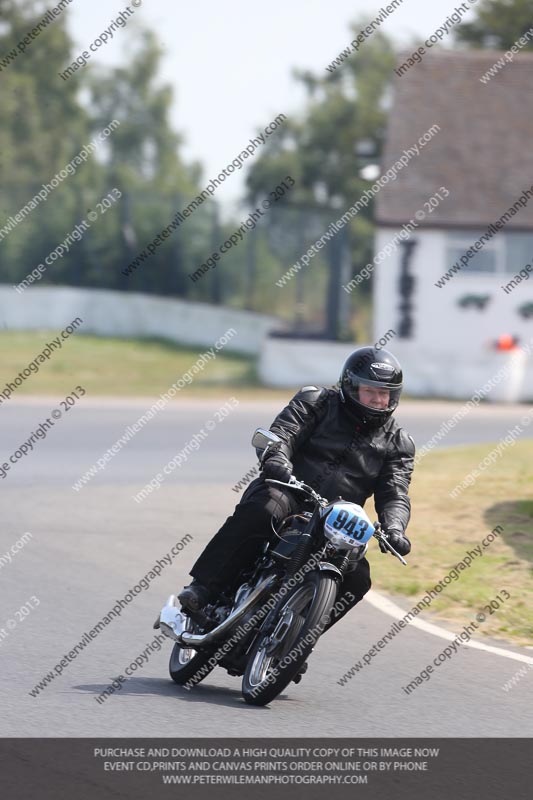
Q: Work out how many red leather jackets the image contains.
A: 0